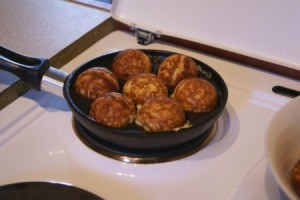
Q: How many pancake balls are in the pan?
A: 7